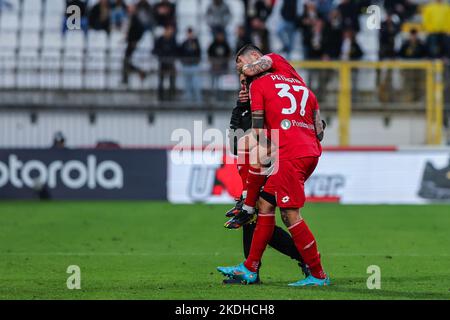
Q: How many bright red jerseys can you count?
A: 2